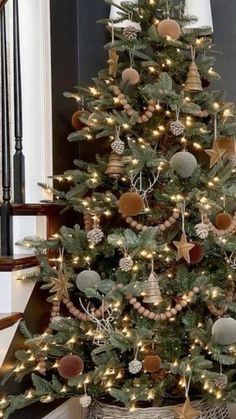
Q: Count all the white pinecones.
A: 9